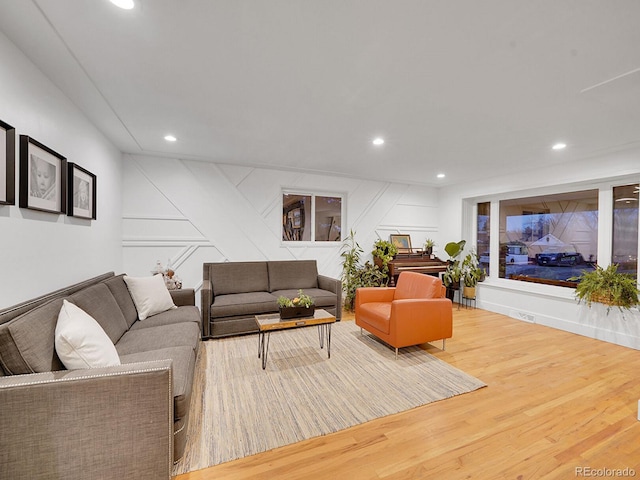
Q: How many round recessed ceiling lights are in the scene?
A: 5